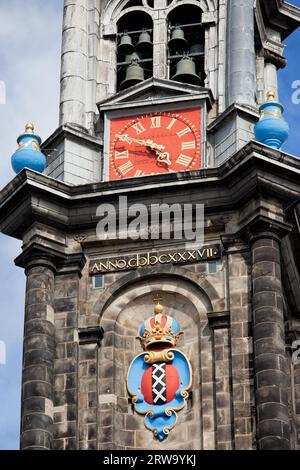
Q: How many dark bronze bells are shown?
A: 5